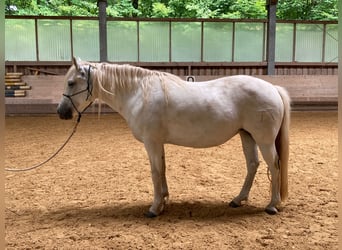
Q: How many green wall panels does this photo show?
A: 11